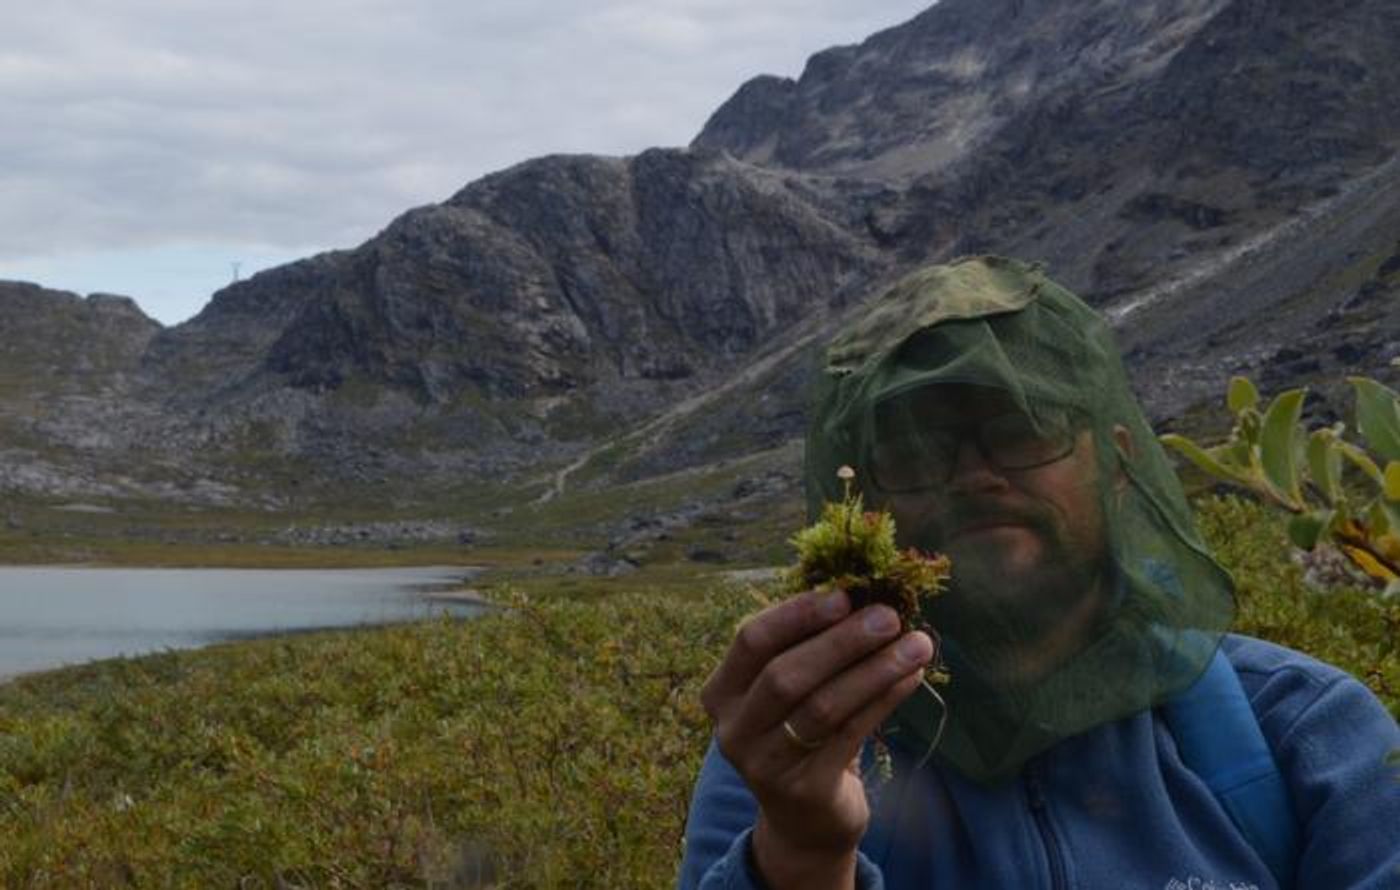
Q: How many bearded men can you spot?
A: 1